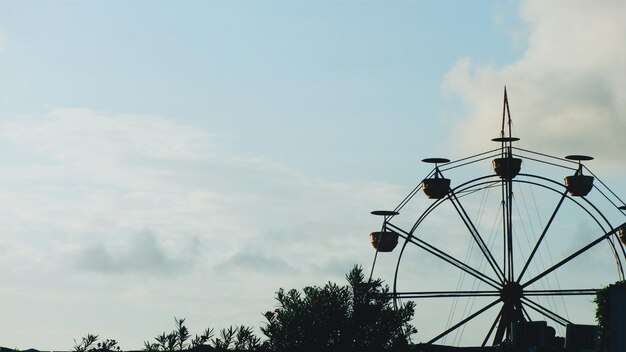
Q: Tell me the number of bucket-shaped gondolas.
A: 5